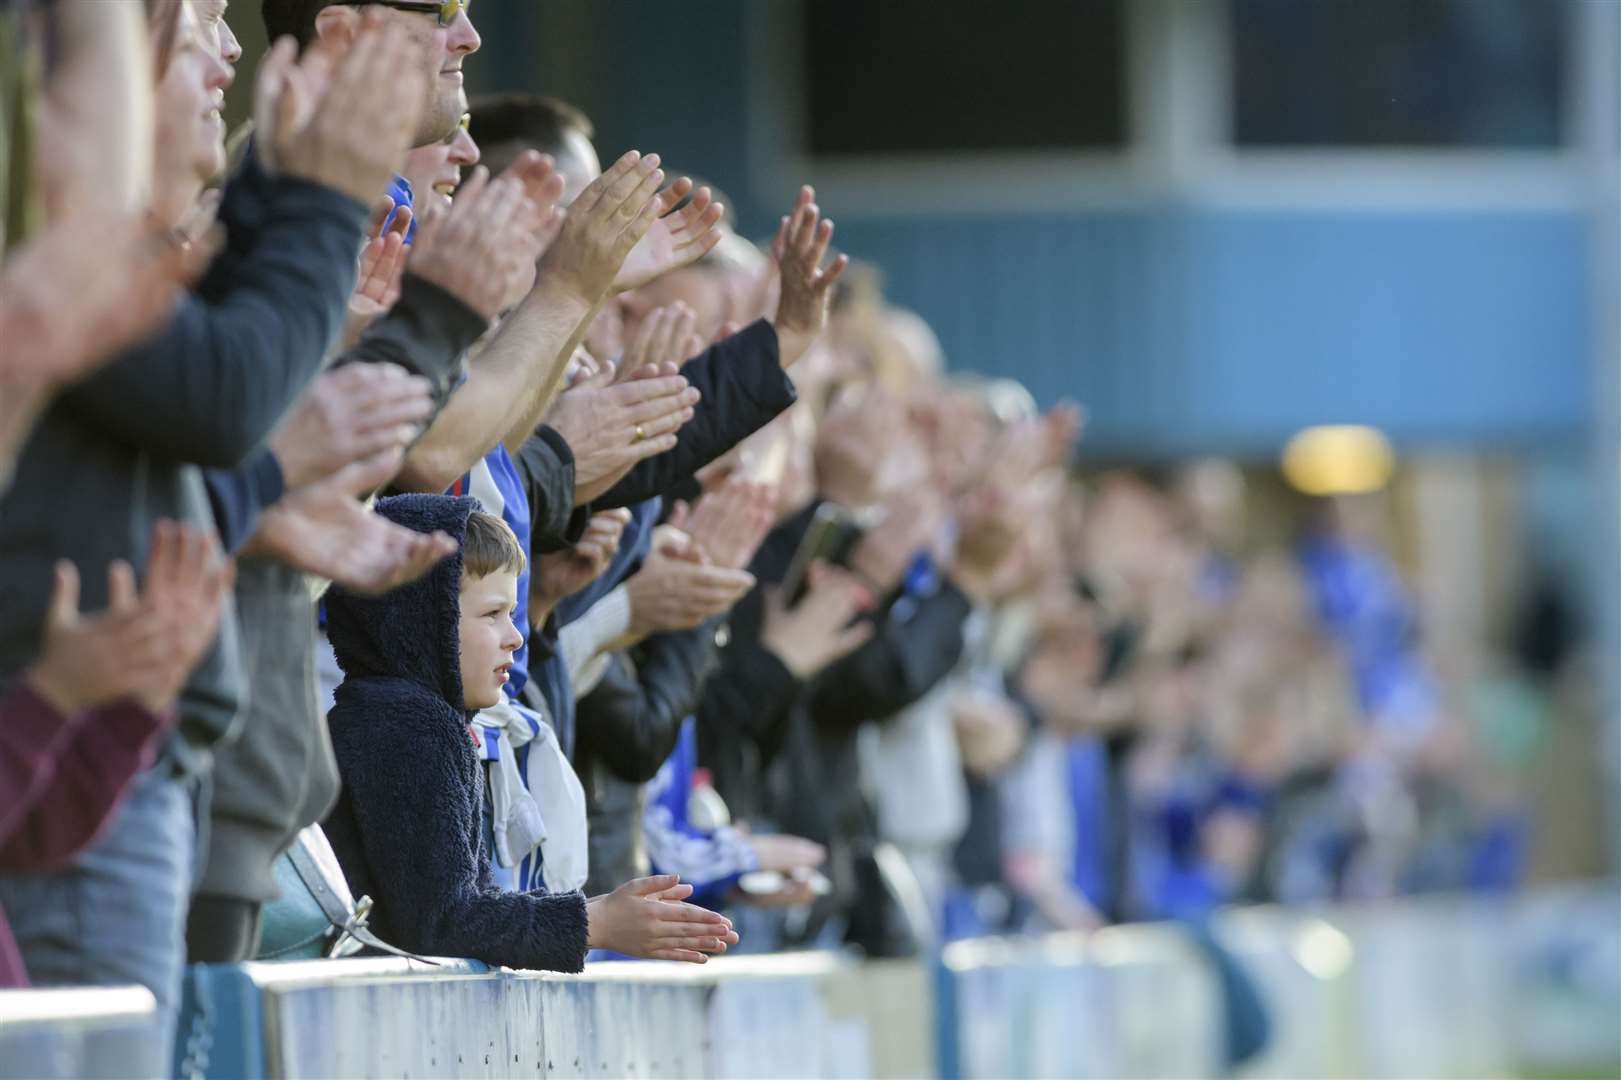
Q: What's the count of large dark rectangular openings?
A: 2